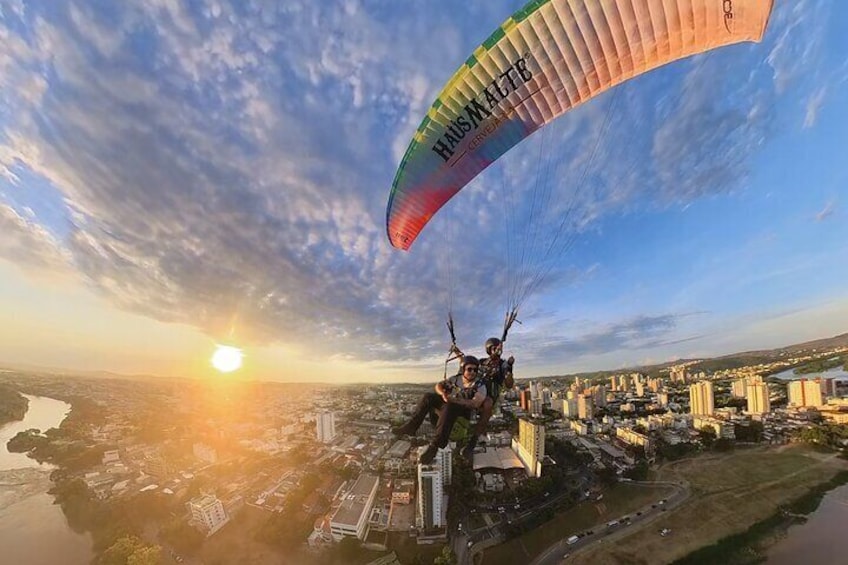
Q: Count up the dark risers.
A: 2